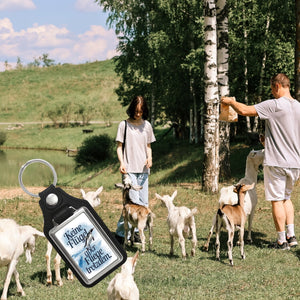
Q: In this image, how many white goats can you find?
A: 5